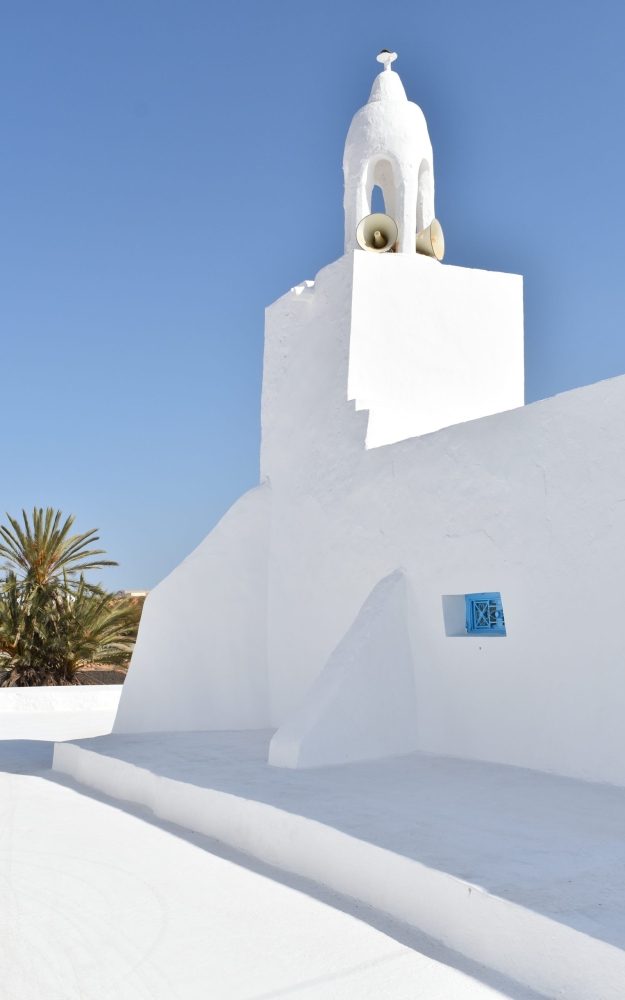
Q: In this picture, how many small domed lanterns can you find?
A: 1